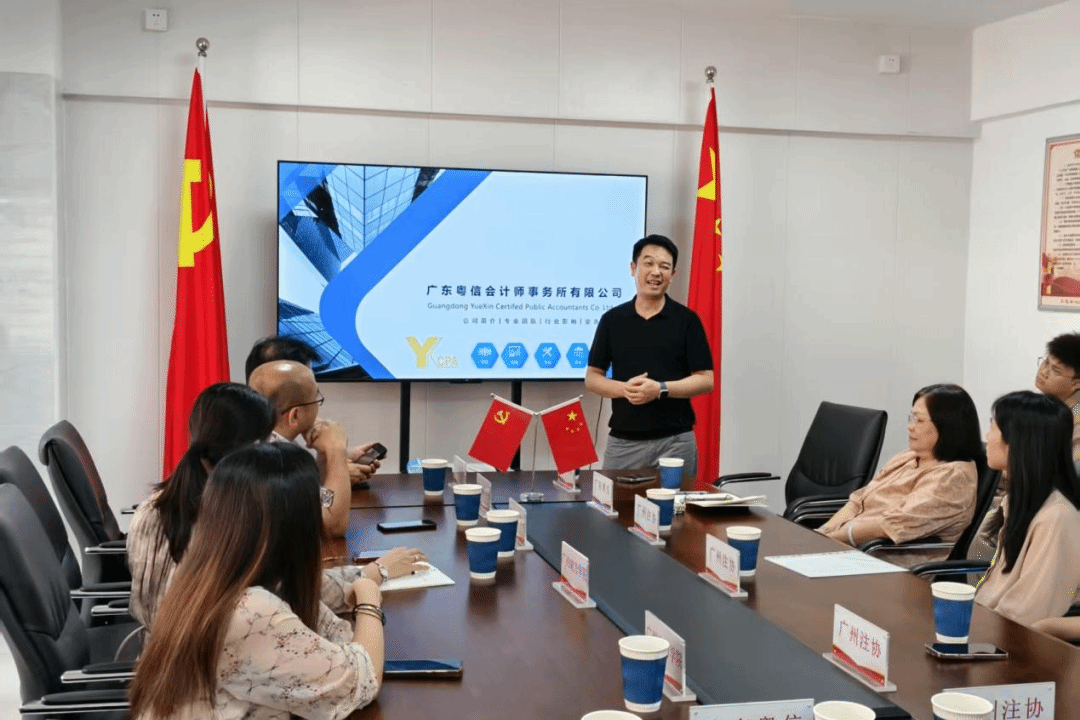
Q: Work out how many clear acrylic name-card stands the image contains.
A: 12